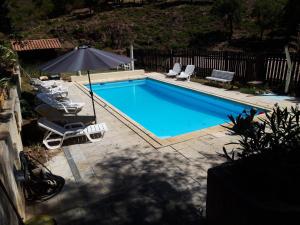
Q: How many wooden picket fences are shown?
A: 1